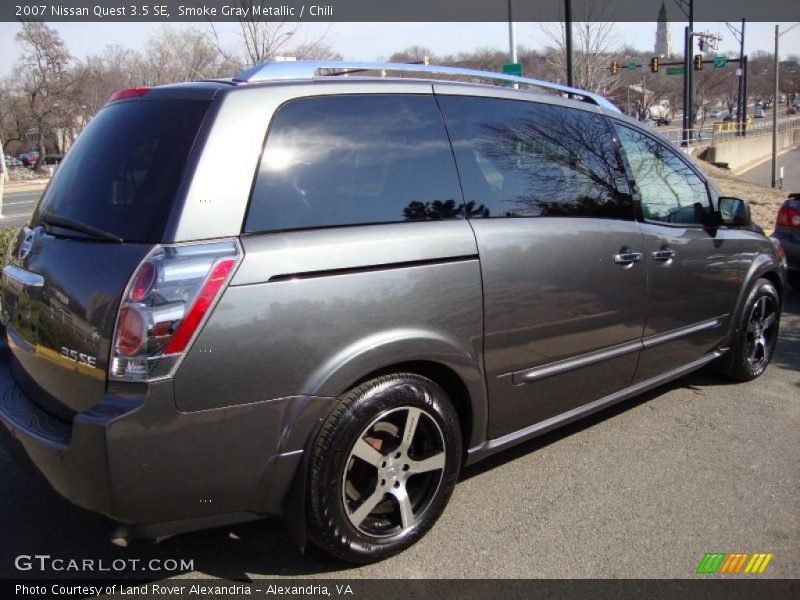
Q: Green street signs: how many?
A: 4